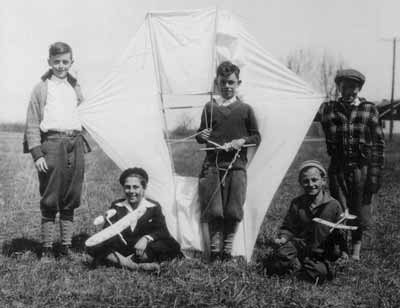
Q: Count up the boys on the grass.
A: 5